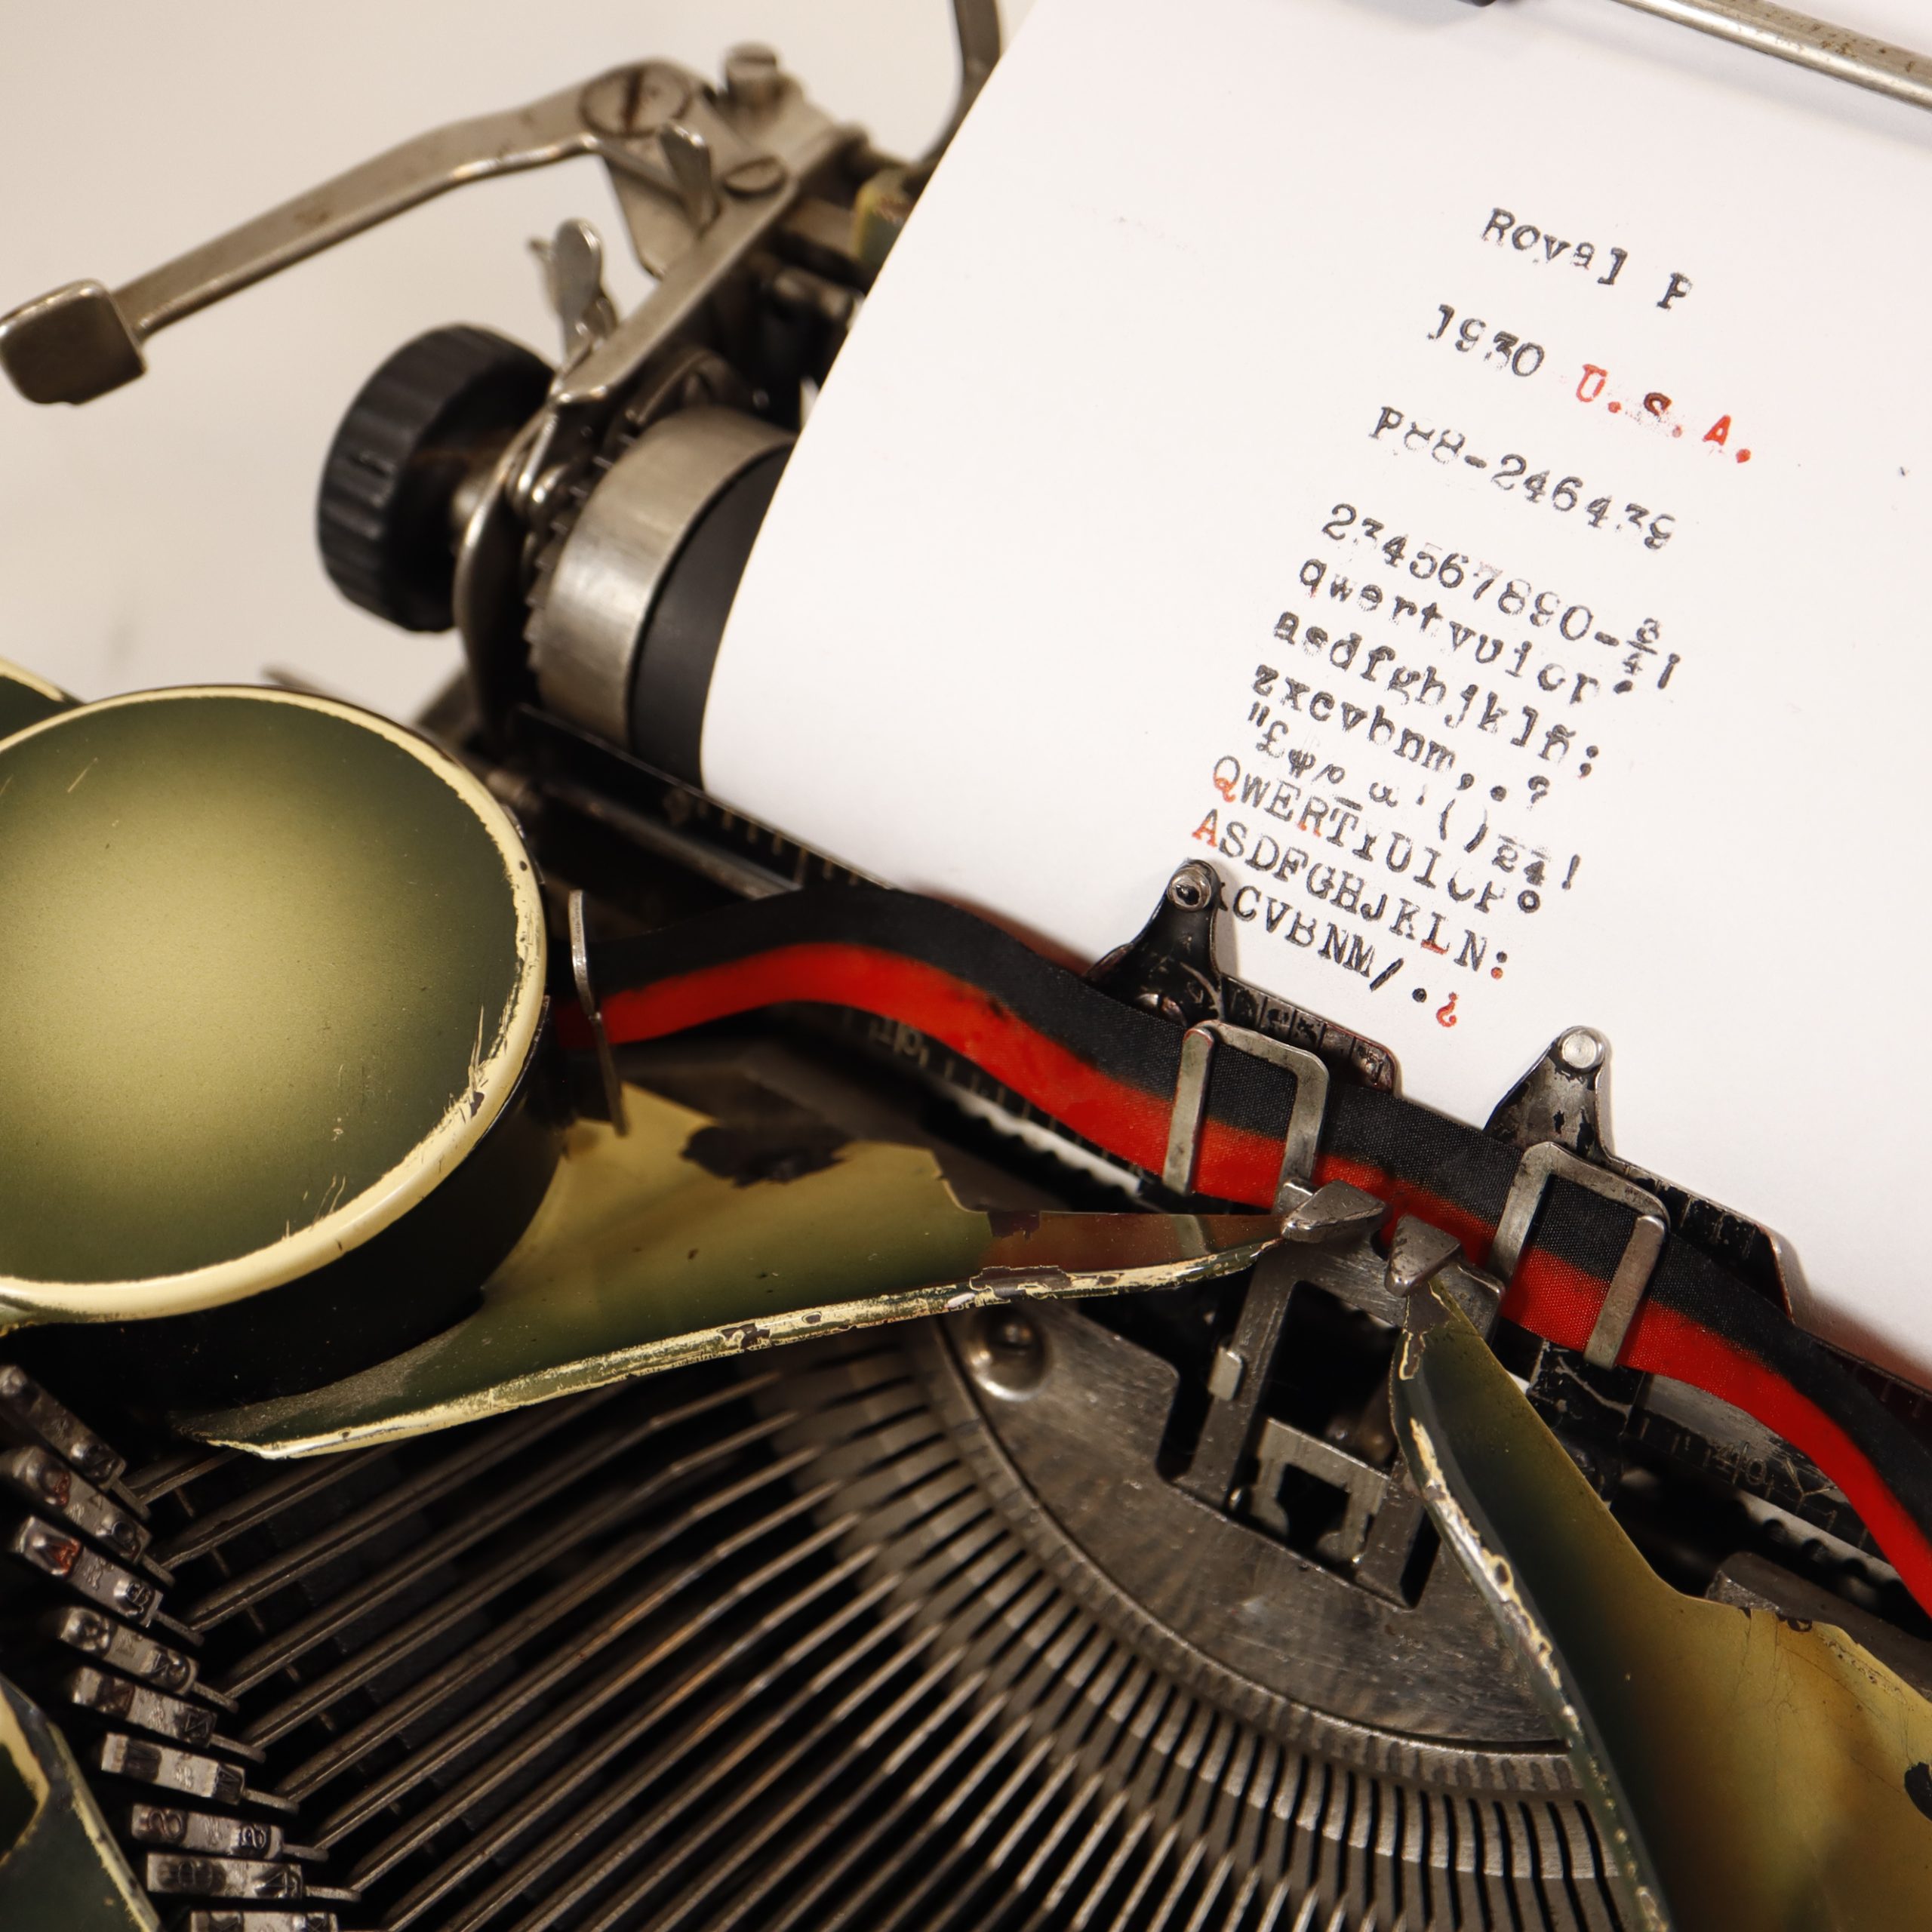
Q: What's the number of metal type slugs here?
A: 9